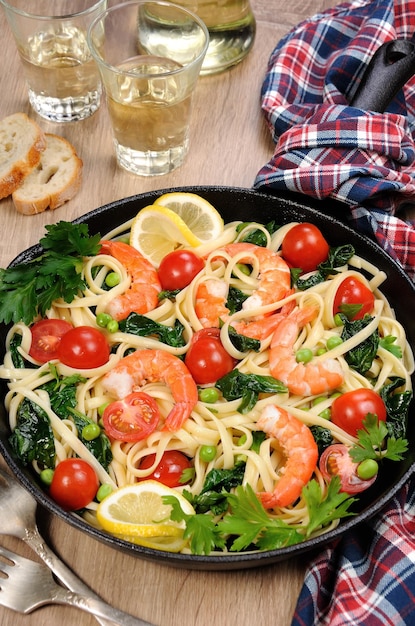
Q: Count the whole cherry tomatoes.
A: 8